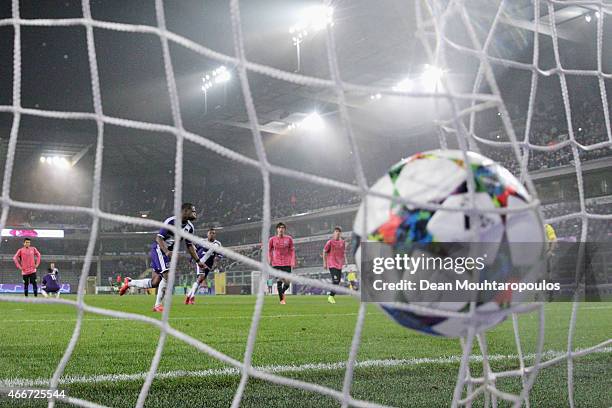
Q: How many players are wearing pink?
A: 3